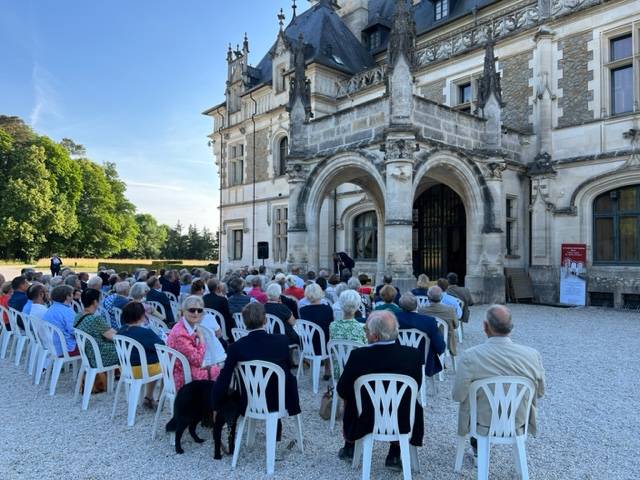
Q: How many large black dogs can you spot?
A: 1